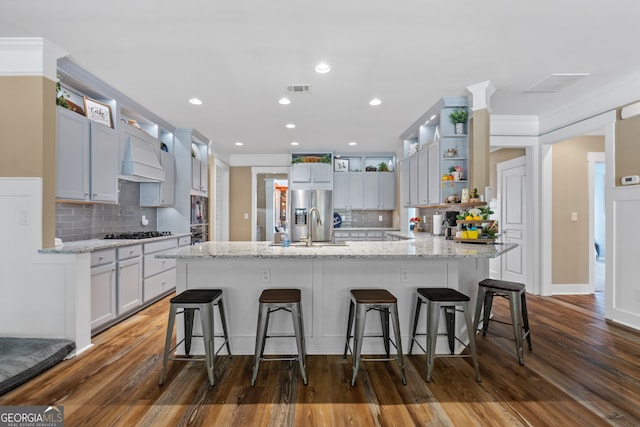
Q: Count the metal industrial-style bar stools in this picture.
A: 5